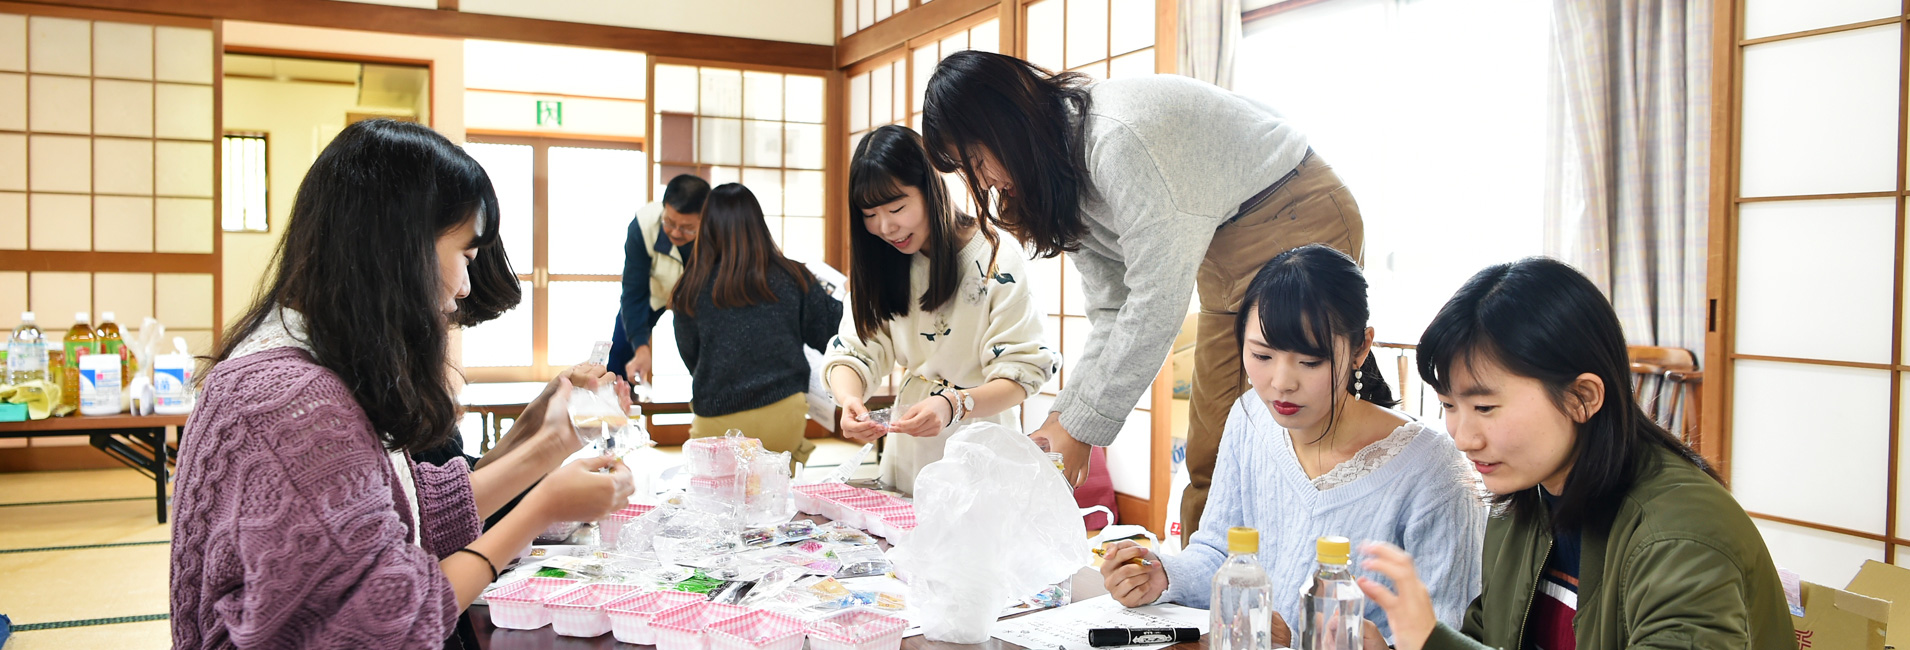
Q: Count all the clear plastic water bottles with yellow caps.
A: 2